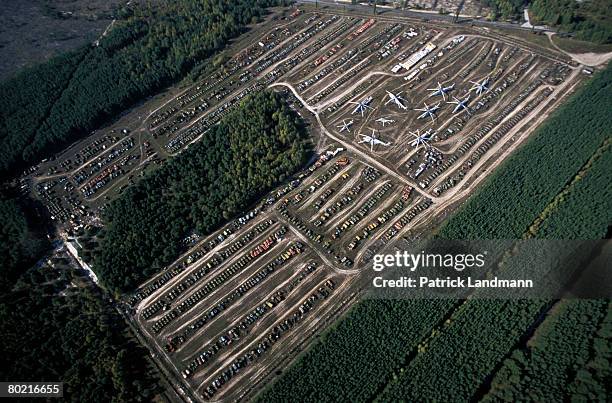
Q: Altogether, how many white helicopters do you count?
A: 10